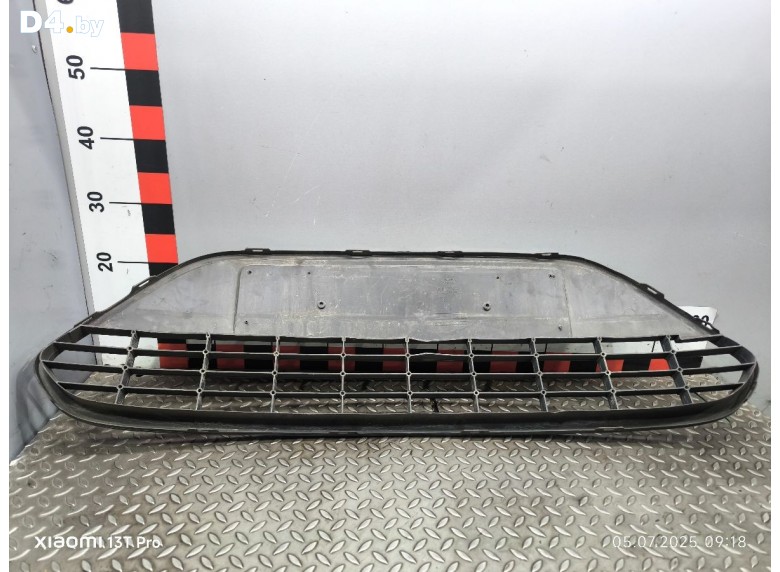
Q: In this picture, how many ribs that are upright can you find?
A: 9